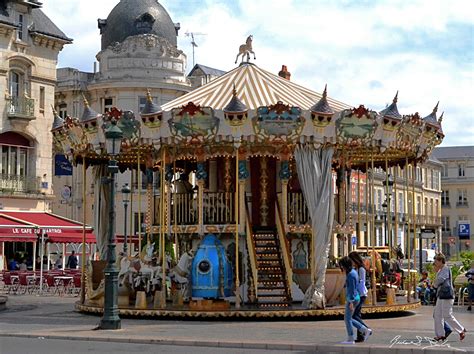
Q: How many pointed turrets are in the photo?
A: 8